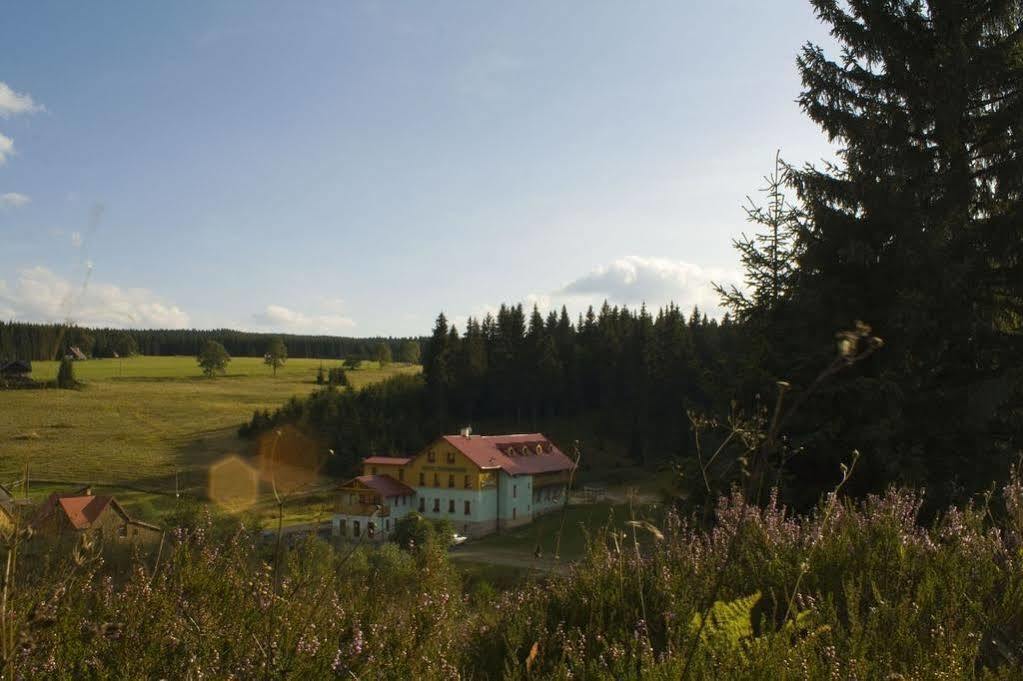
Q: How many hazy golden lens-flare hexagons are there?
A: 2